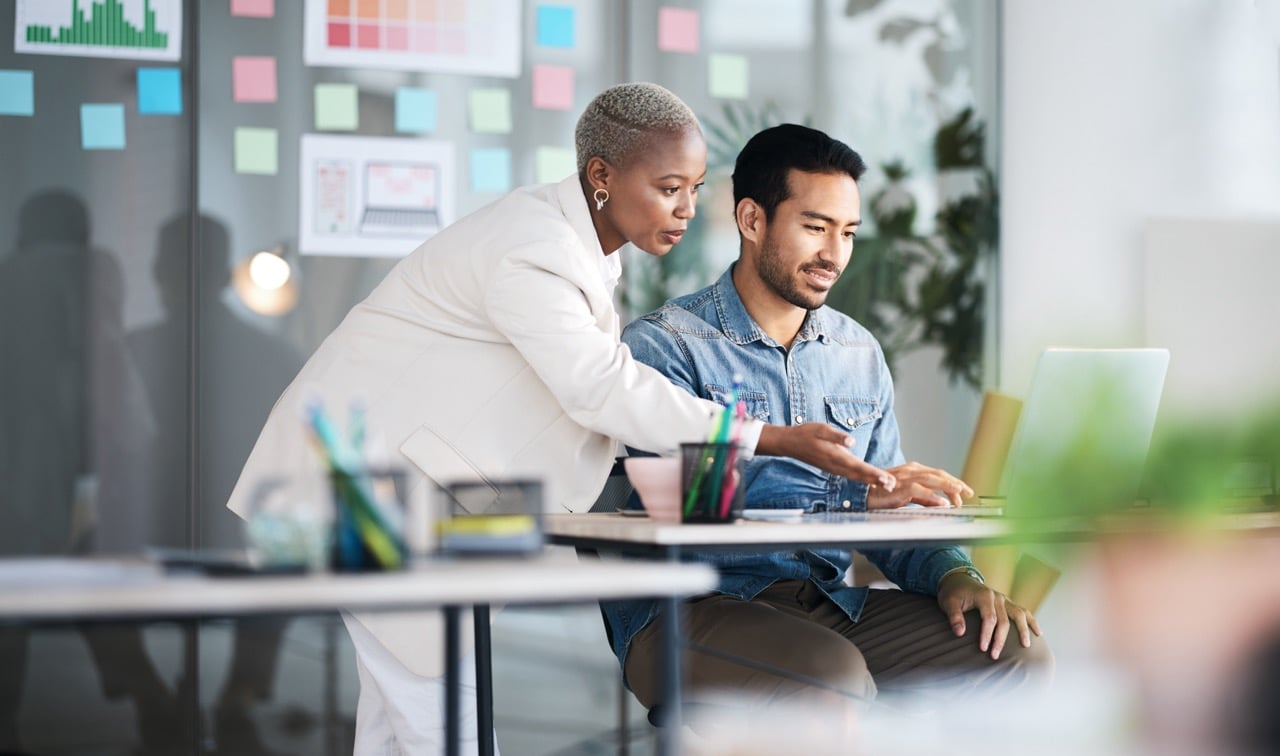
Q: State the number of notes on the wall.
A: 15